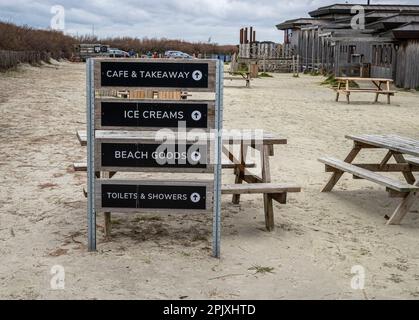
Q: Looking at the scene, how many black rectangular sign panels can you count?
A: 4